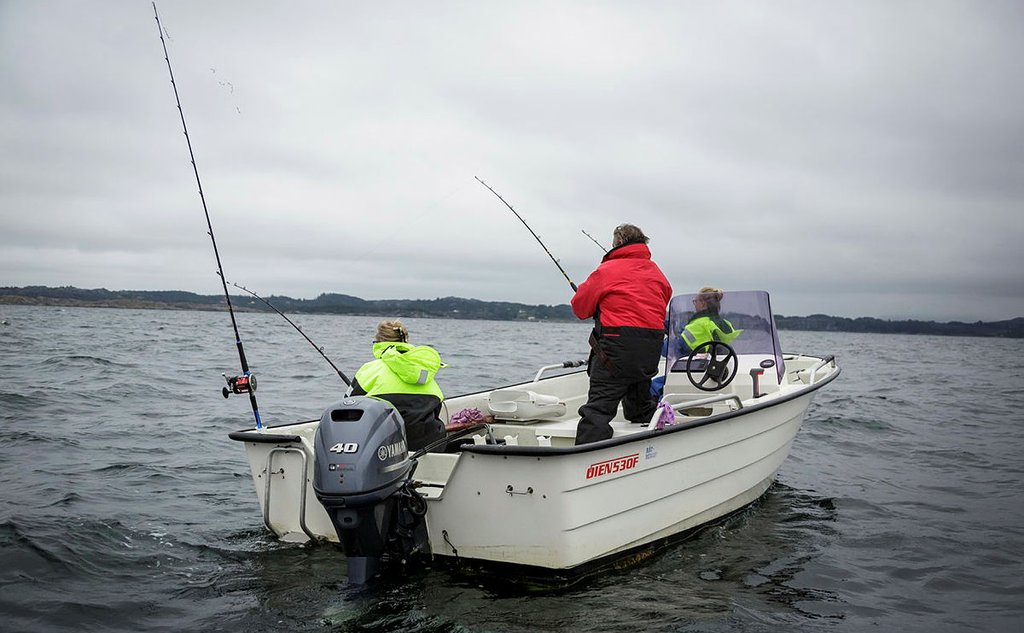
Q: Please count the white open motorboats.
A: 1